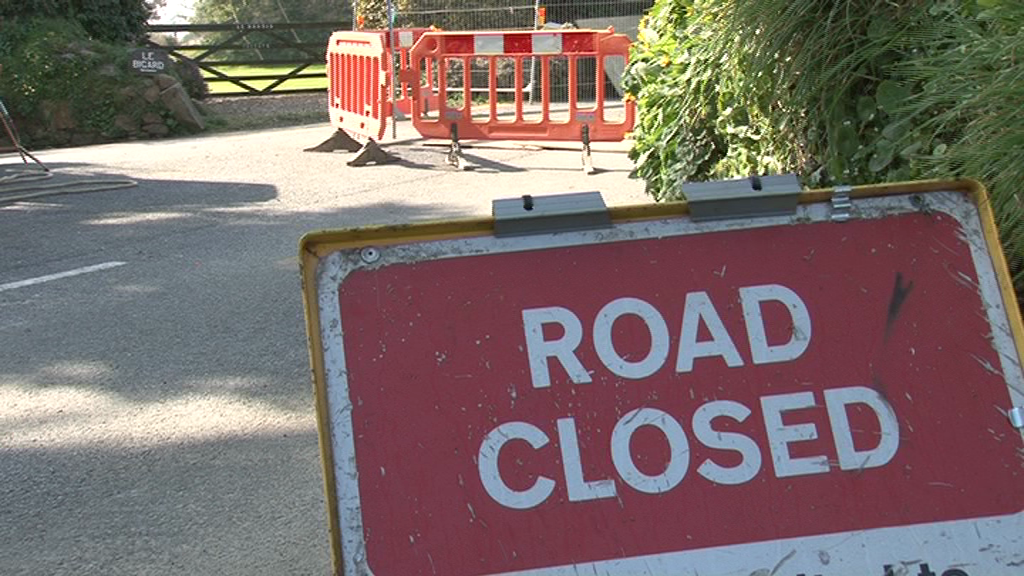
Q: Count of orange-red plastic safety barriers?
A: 3